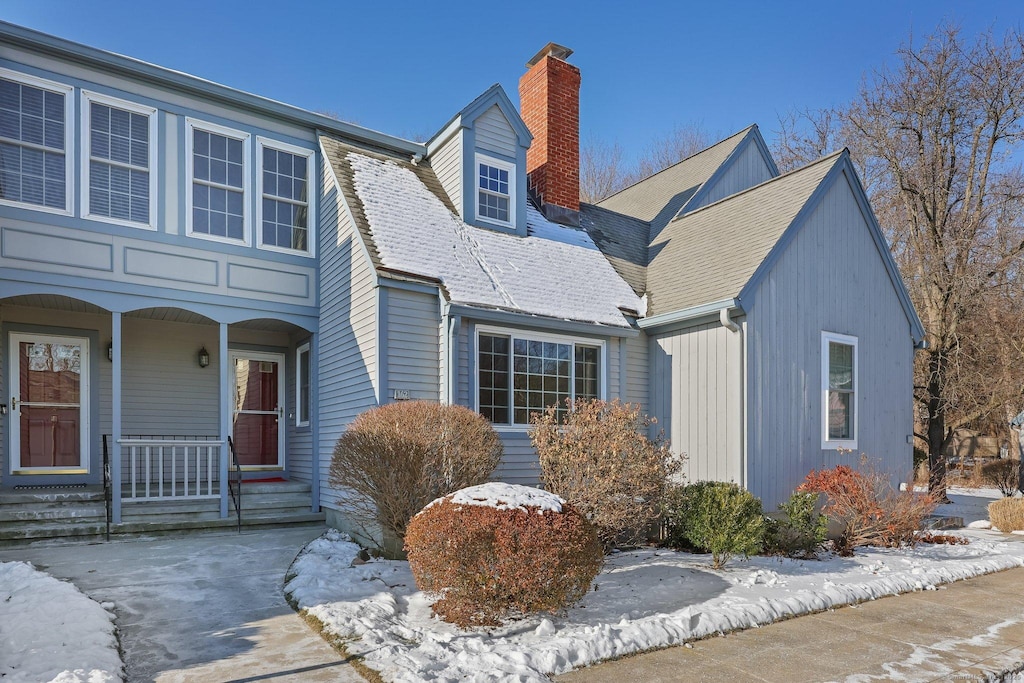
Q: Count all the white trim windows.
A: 8